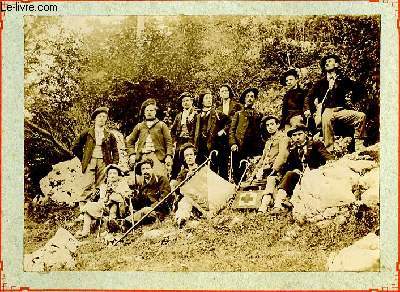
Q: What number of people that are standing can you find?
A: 8